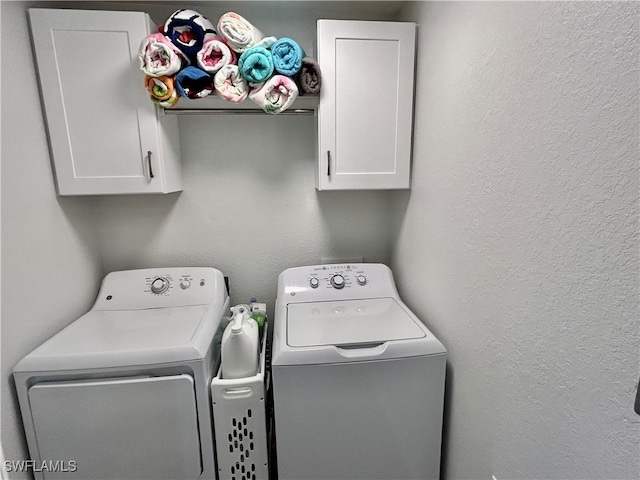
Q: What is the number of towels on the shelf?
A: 11